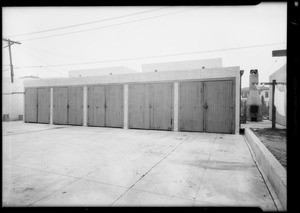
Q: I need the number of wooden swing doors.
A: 10